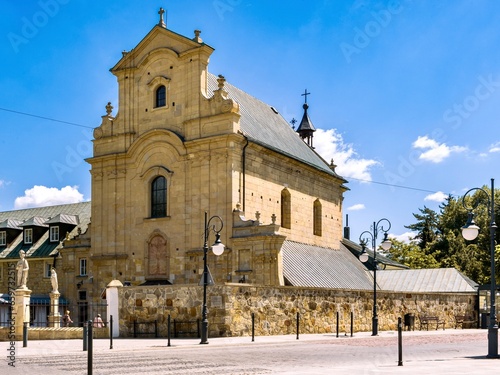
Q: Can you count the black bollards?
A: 10